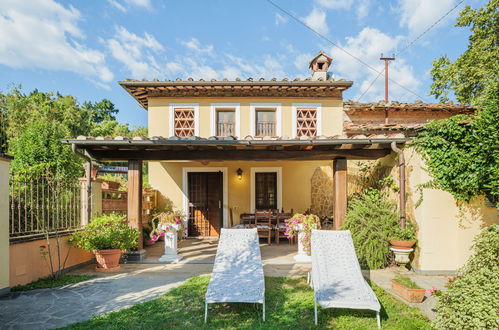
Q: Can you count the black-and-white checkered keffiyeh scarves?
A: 0